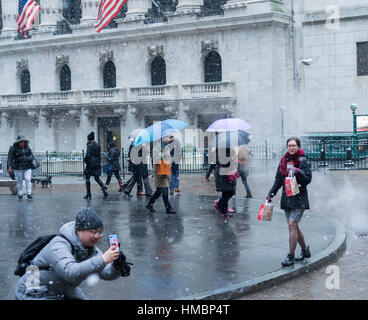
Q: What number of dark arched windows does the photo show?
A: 5